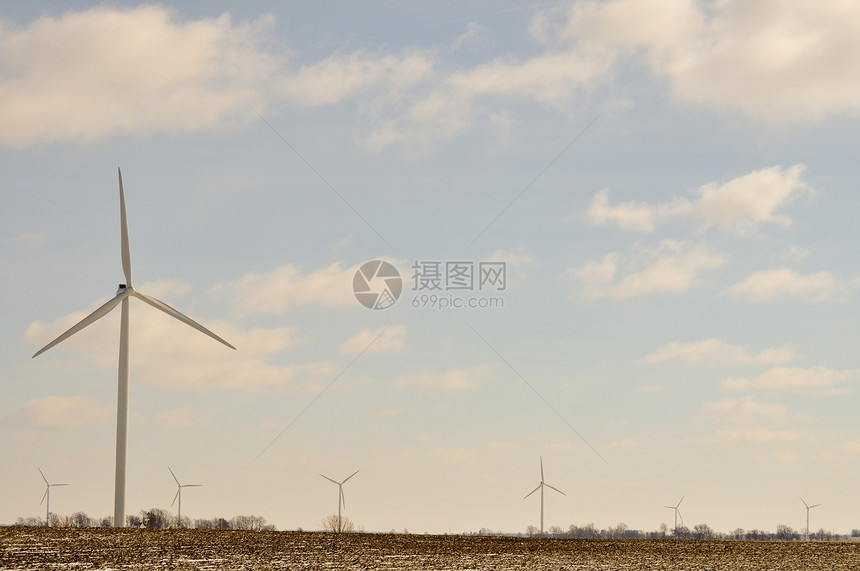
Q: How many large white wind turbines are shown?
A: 1